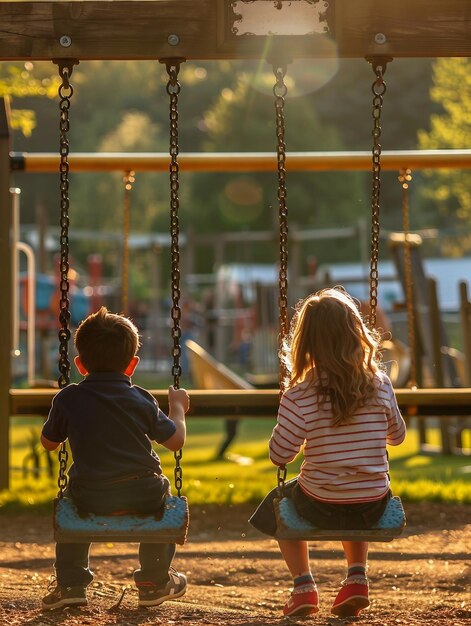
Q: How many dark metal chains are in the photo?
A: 4